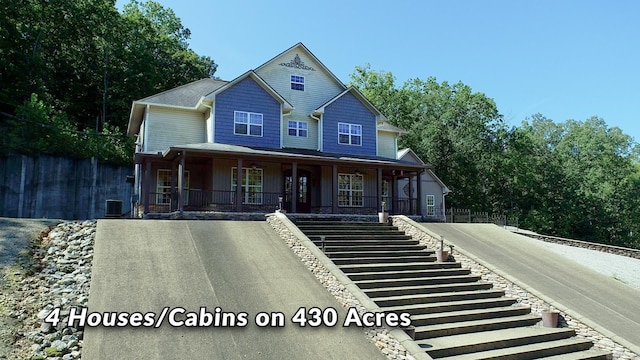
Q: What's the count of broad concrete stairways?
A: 1